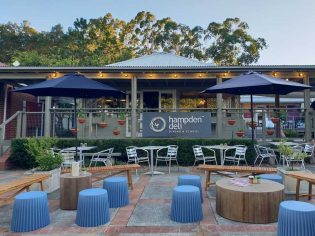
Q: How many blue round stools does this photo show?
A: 7